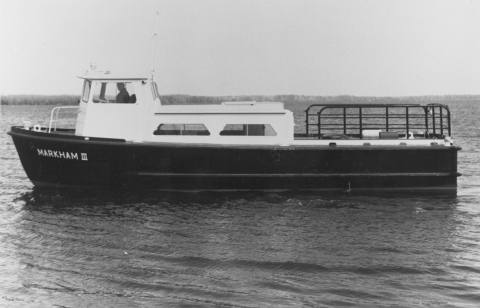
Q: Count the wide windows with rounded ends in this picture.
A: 2